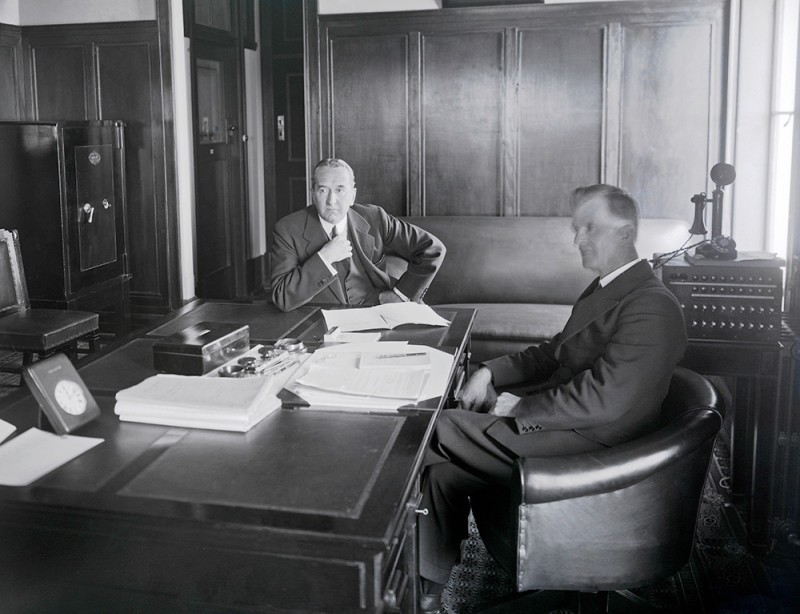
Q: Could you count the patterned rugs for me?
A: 1